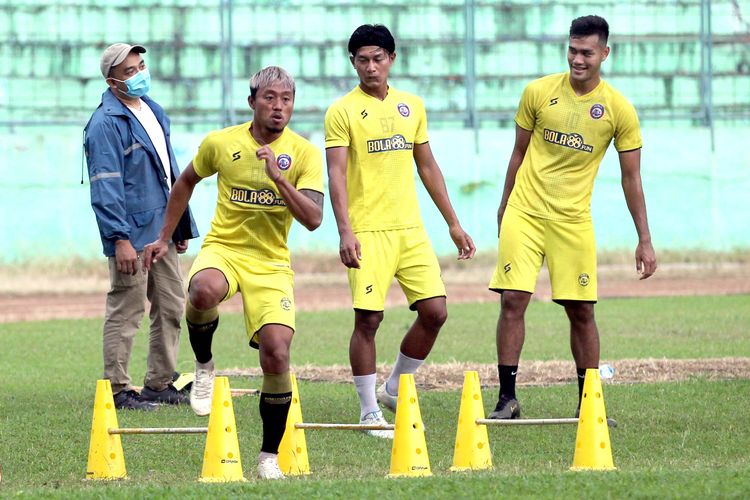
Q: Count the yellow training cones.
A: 6